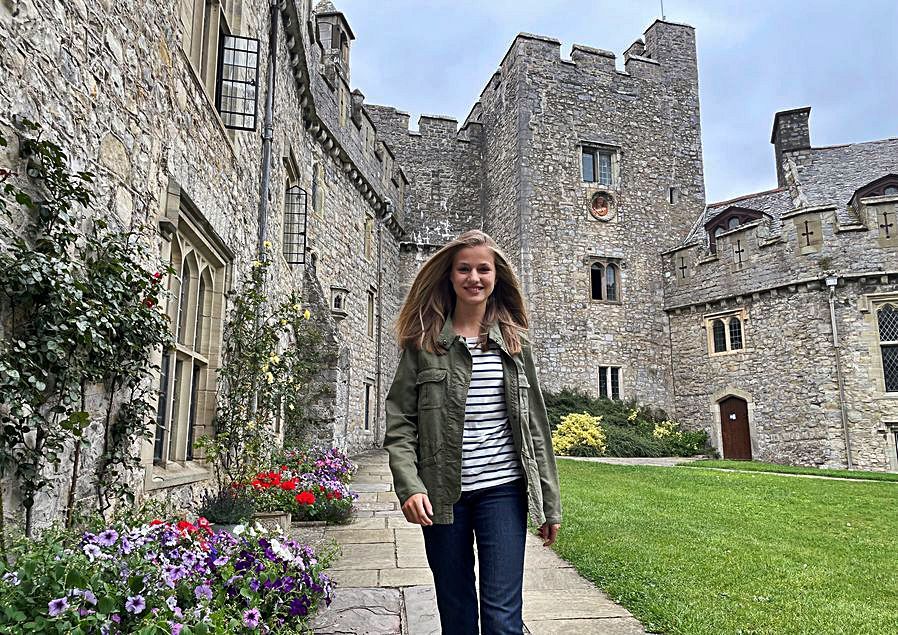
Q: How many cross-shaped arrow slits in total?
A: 4